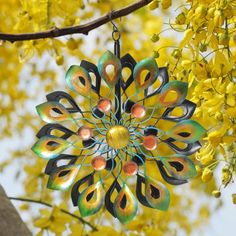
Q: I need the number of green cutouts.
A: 12